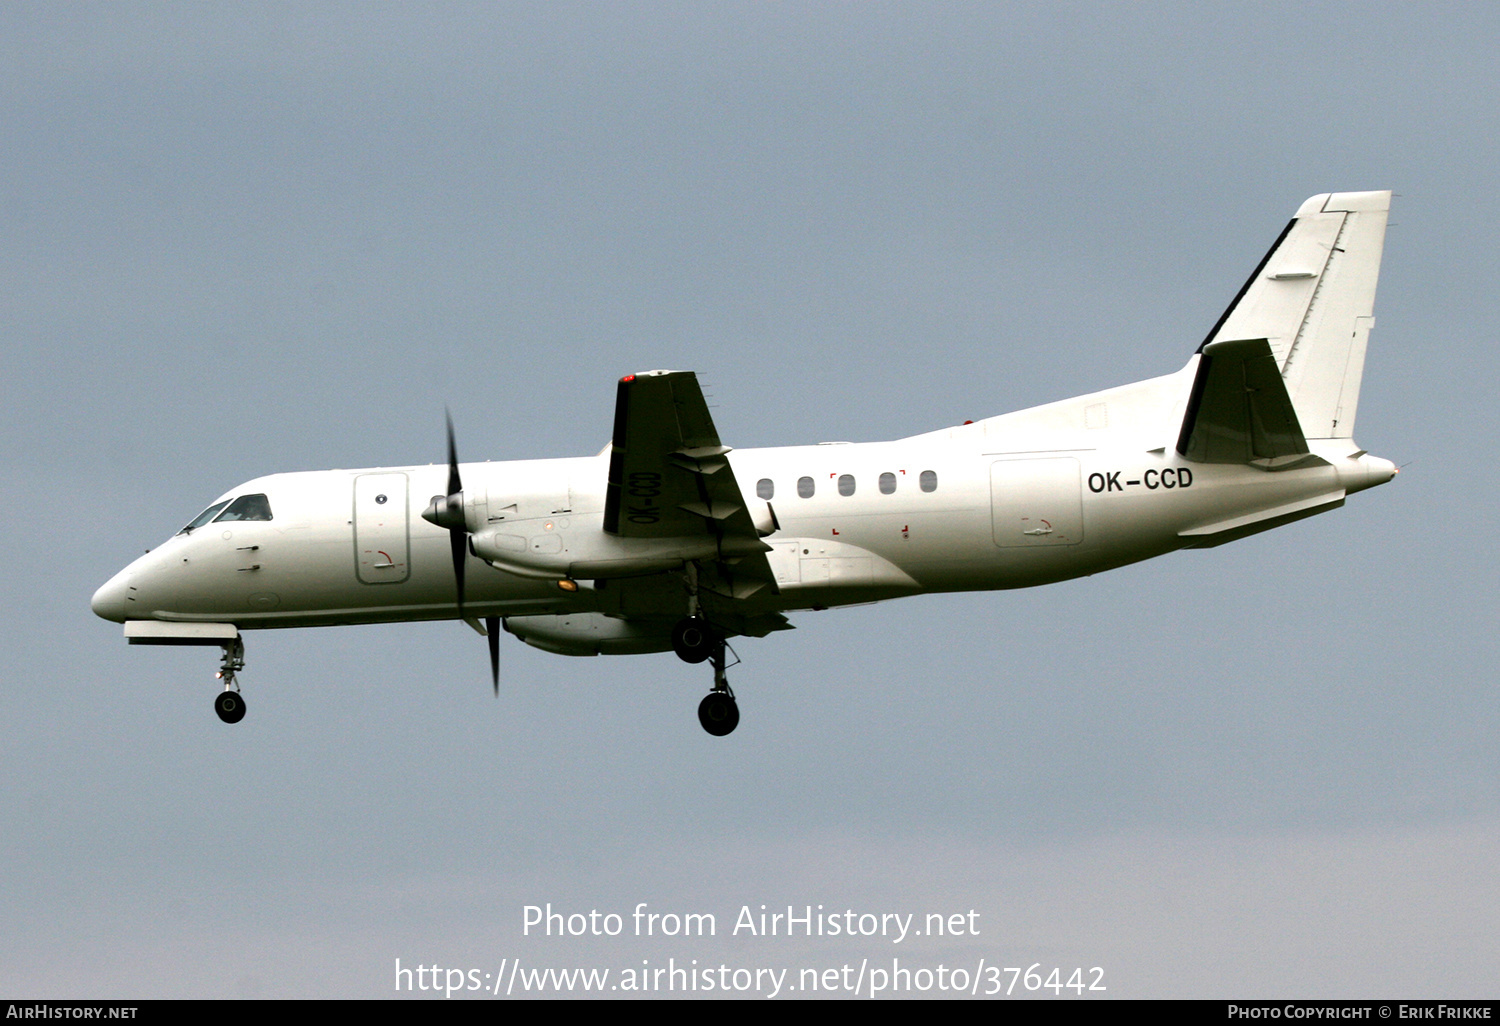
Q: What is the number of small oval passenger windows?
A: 5